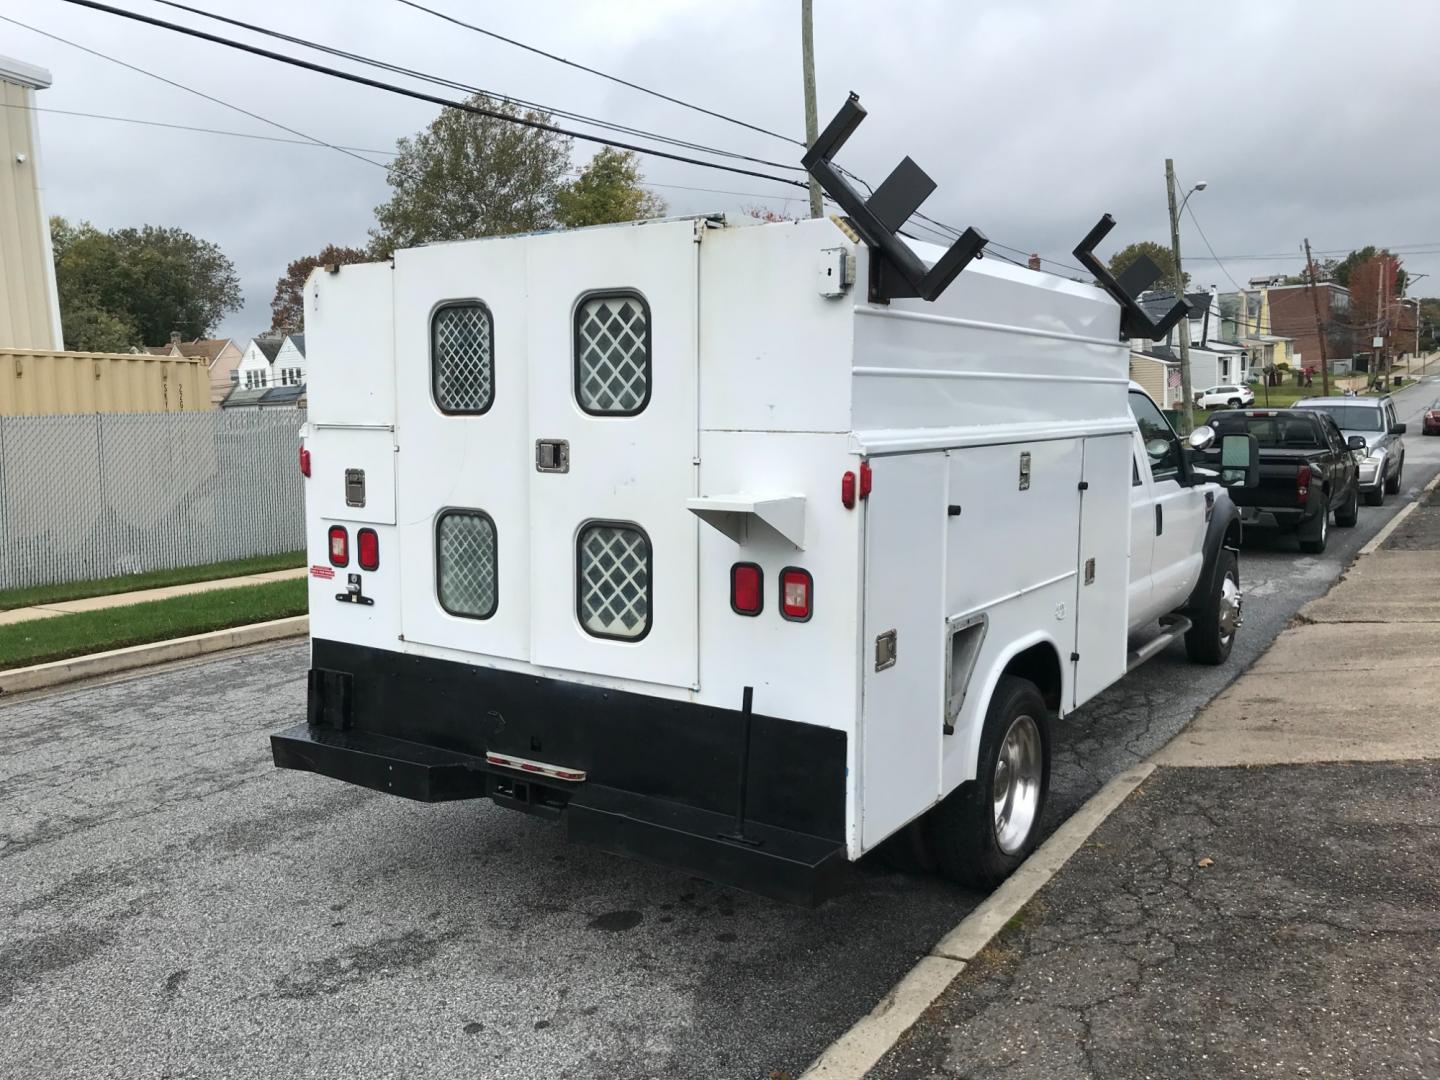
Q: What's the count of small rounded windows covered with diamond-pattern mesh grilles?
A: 4